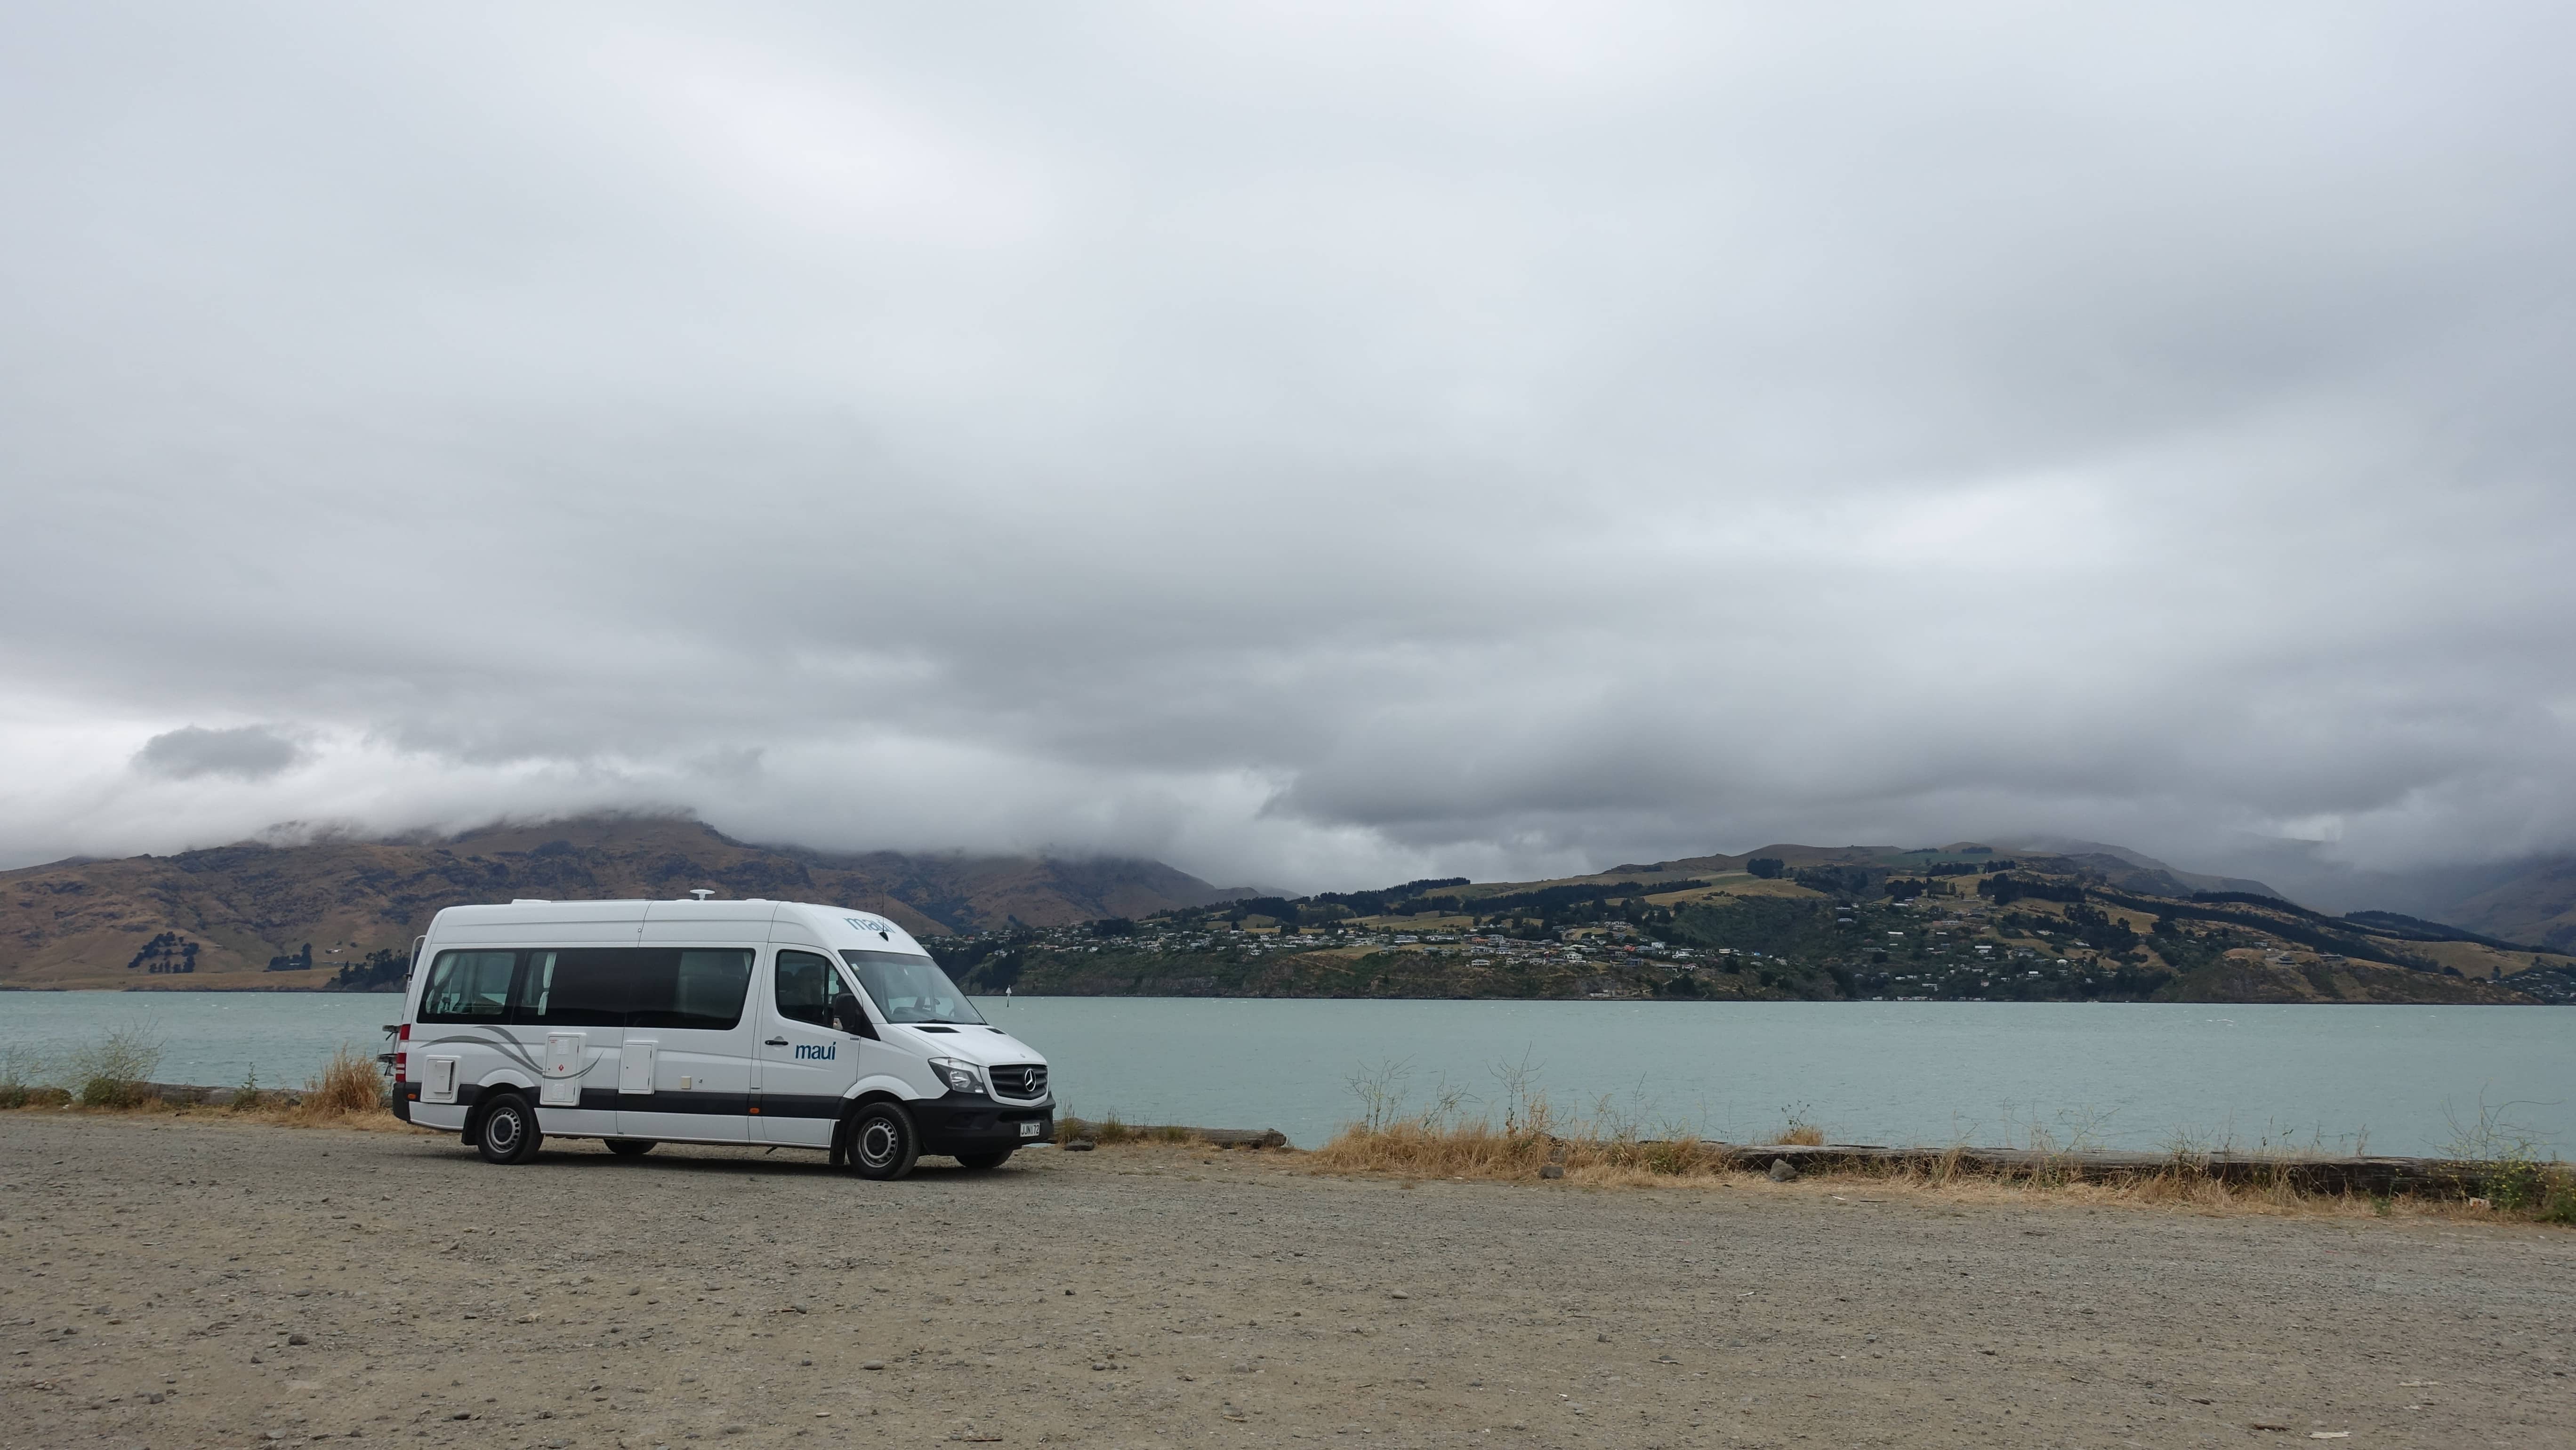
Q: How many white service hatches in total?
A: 3